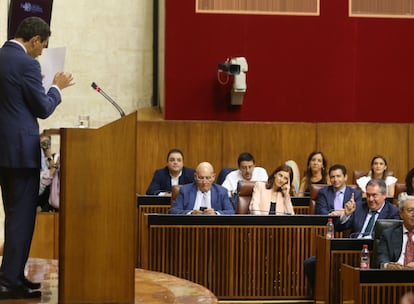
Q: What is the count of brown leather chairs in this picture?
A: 5